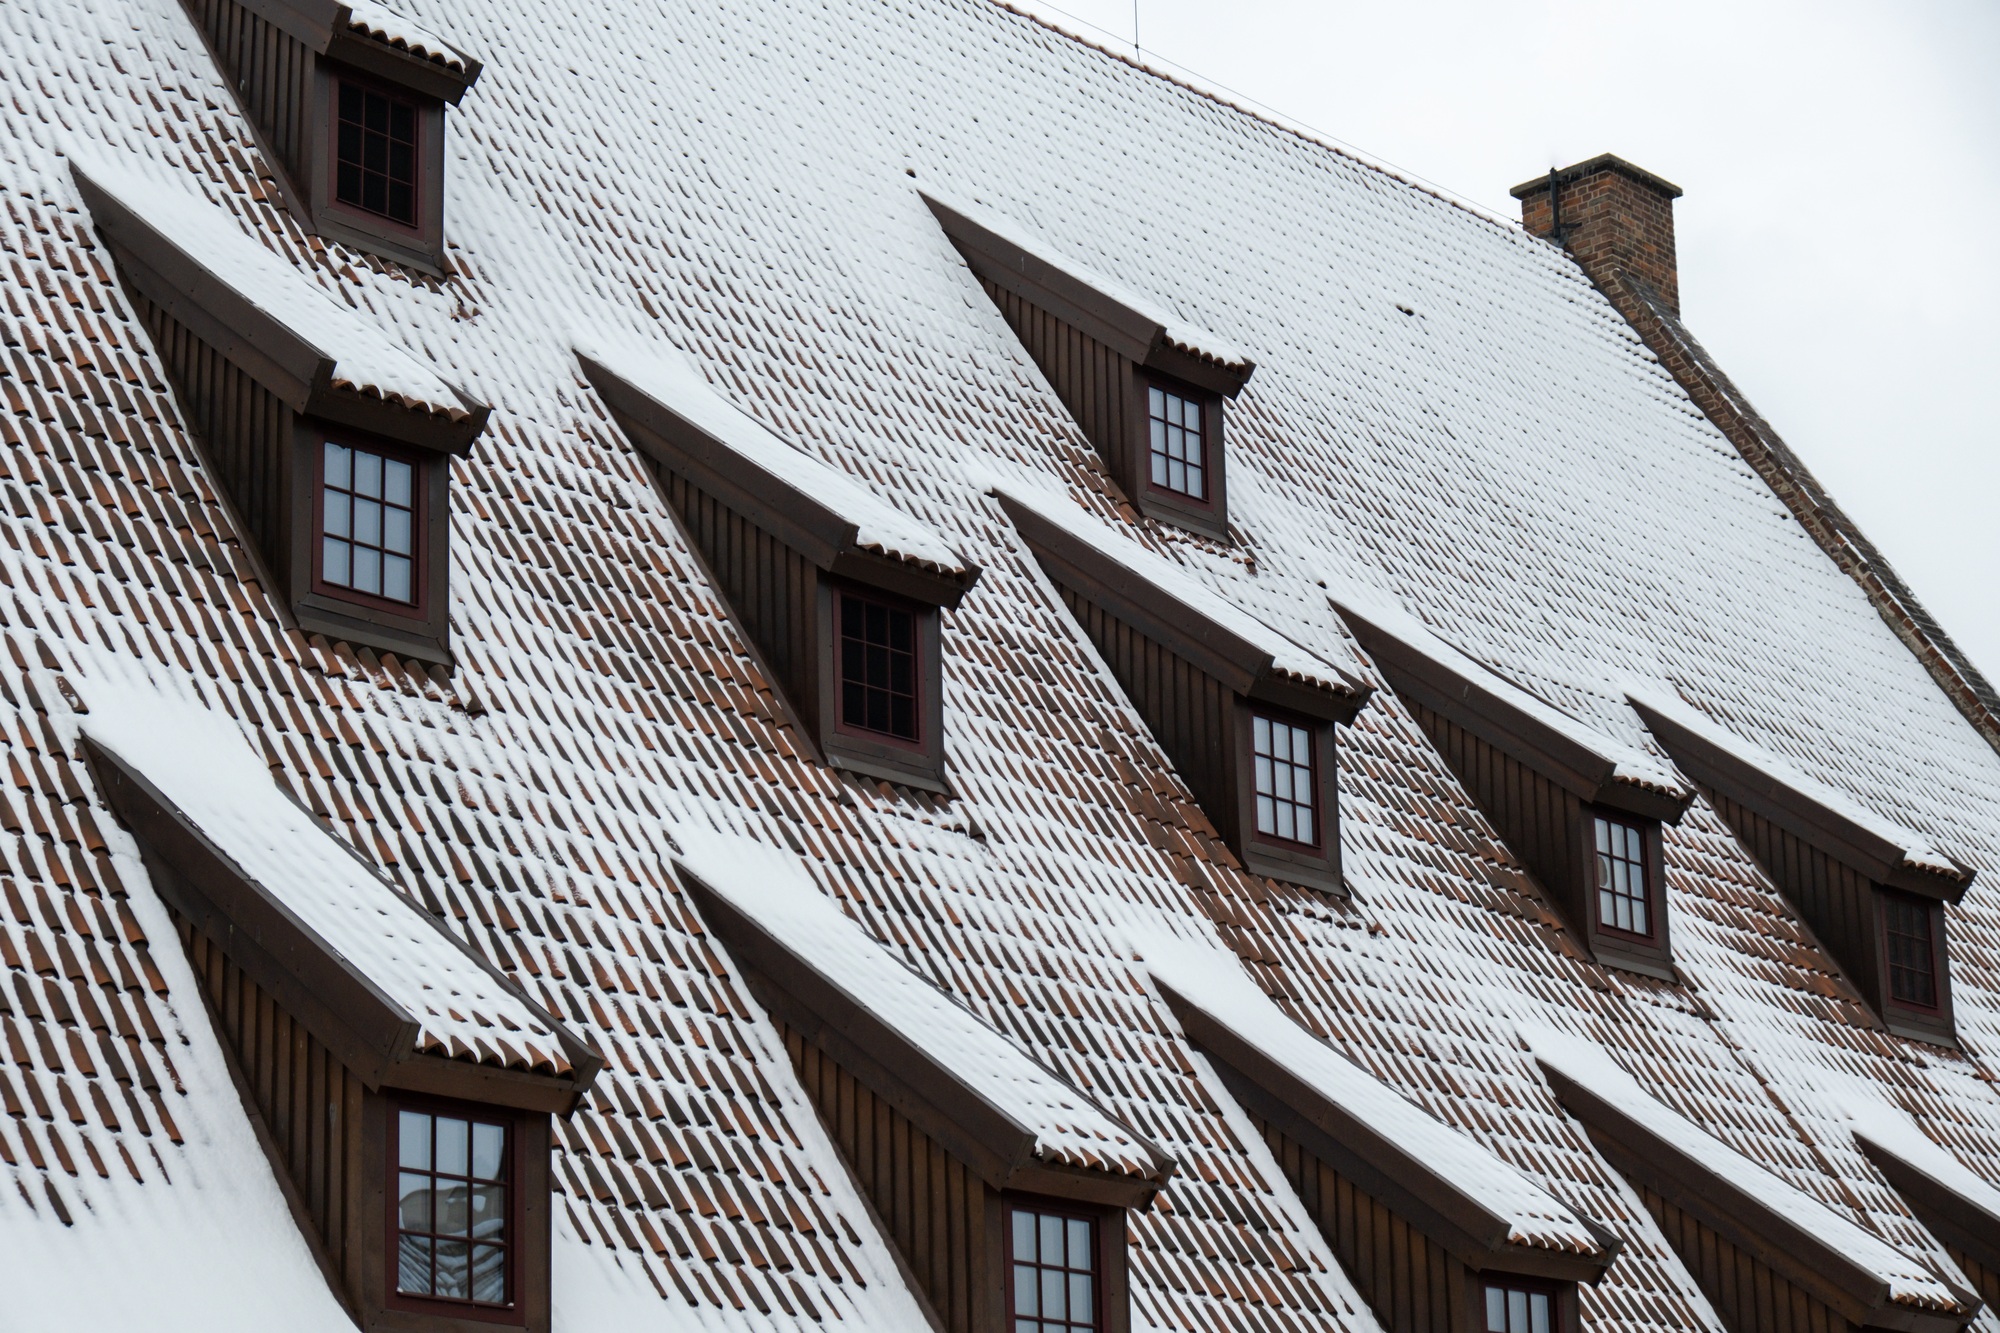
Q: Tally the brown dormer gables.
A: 12